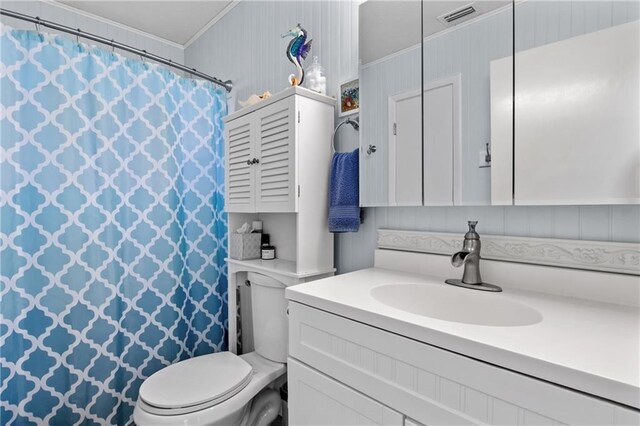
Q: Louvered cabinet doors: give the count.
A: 2